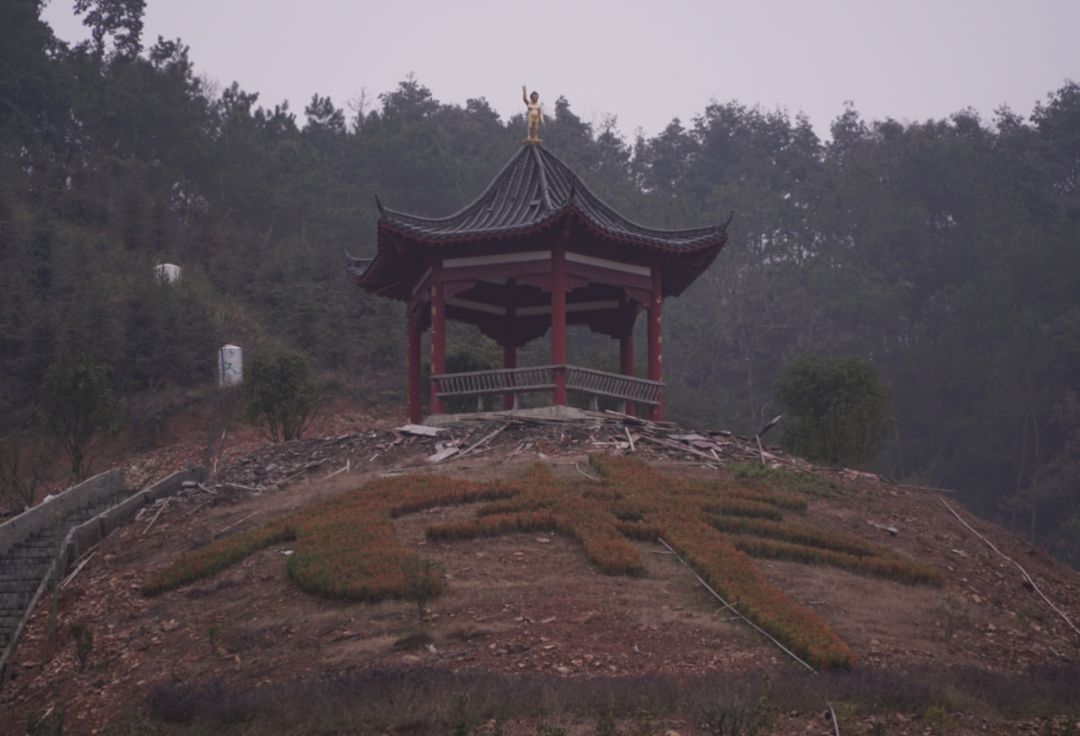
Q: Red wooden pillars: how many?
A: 6